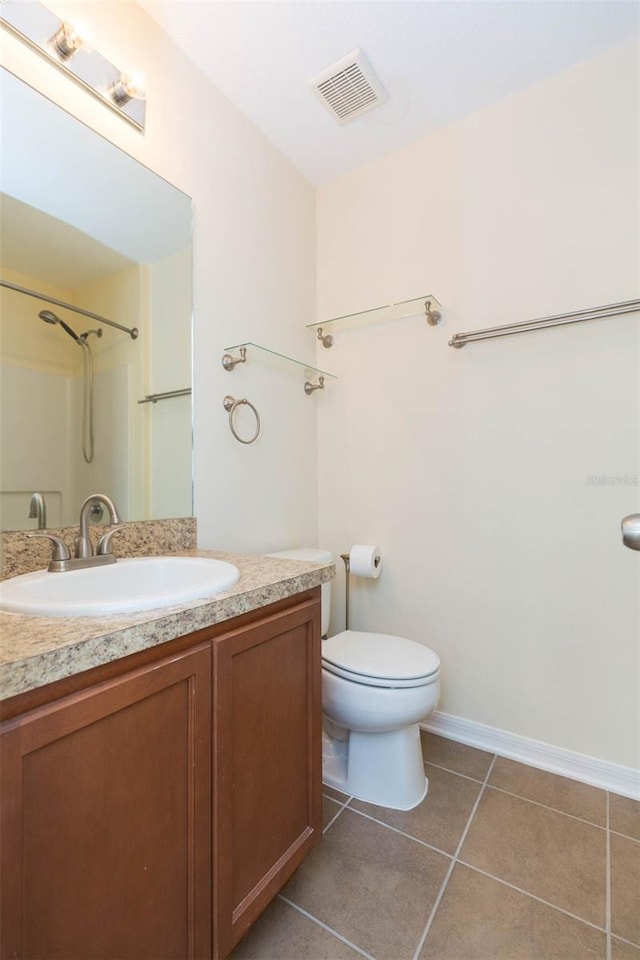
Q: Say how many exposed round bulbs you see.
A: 2